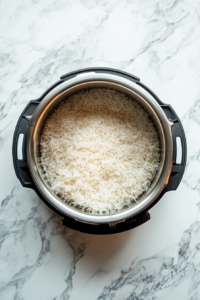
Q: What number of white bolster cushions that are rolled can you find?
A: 0